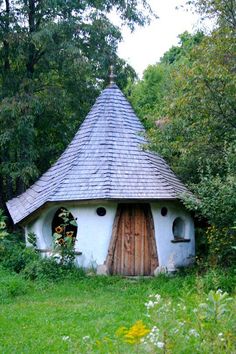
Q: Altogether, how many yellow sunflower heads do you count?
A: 3